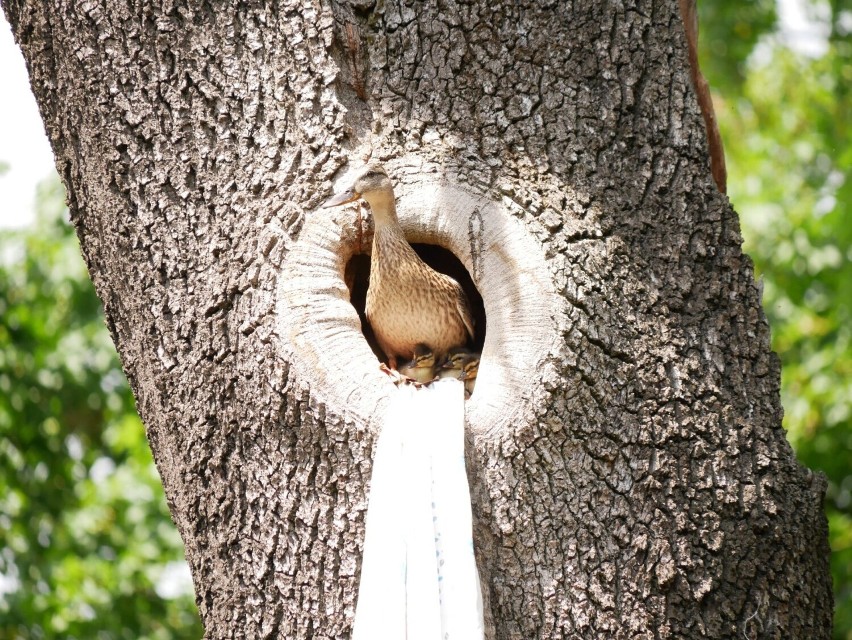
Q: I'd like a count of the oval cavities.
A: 1